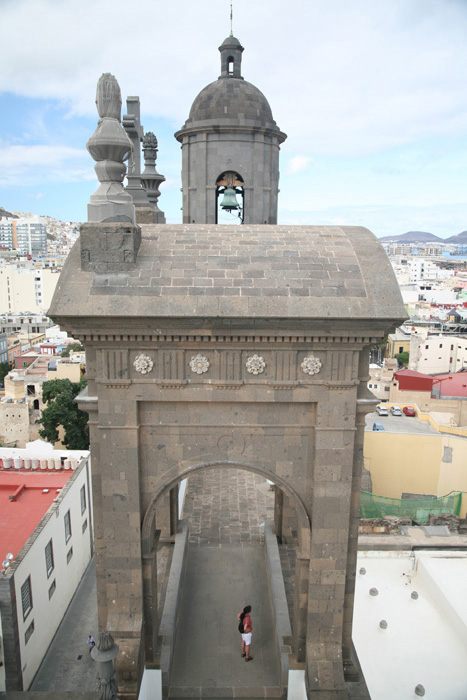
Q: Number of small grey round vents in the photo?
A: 5